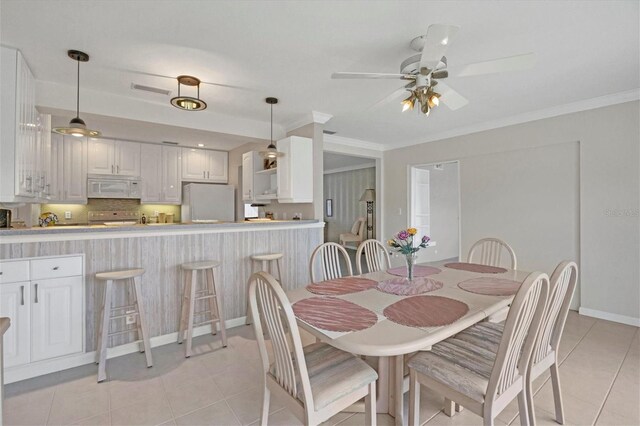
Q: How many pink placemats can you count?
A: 7